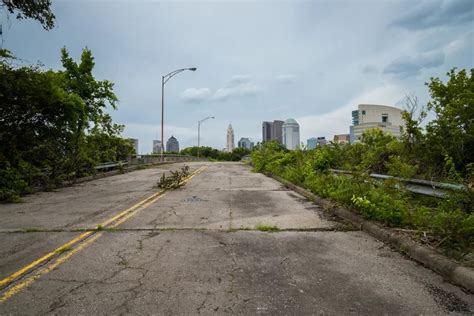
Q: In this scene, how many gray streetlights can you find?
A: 2